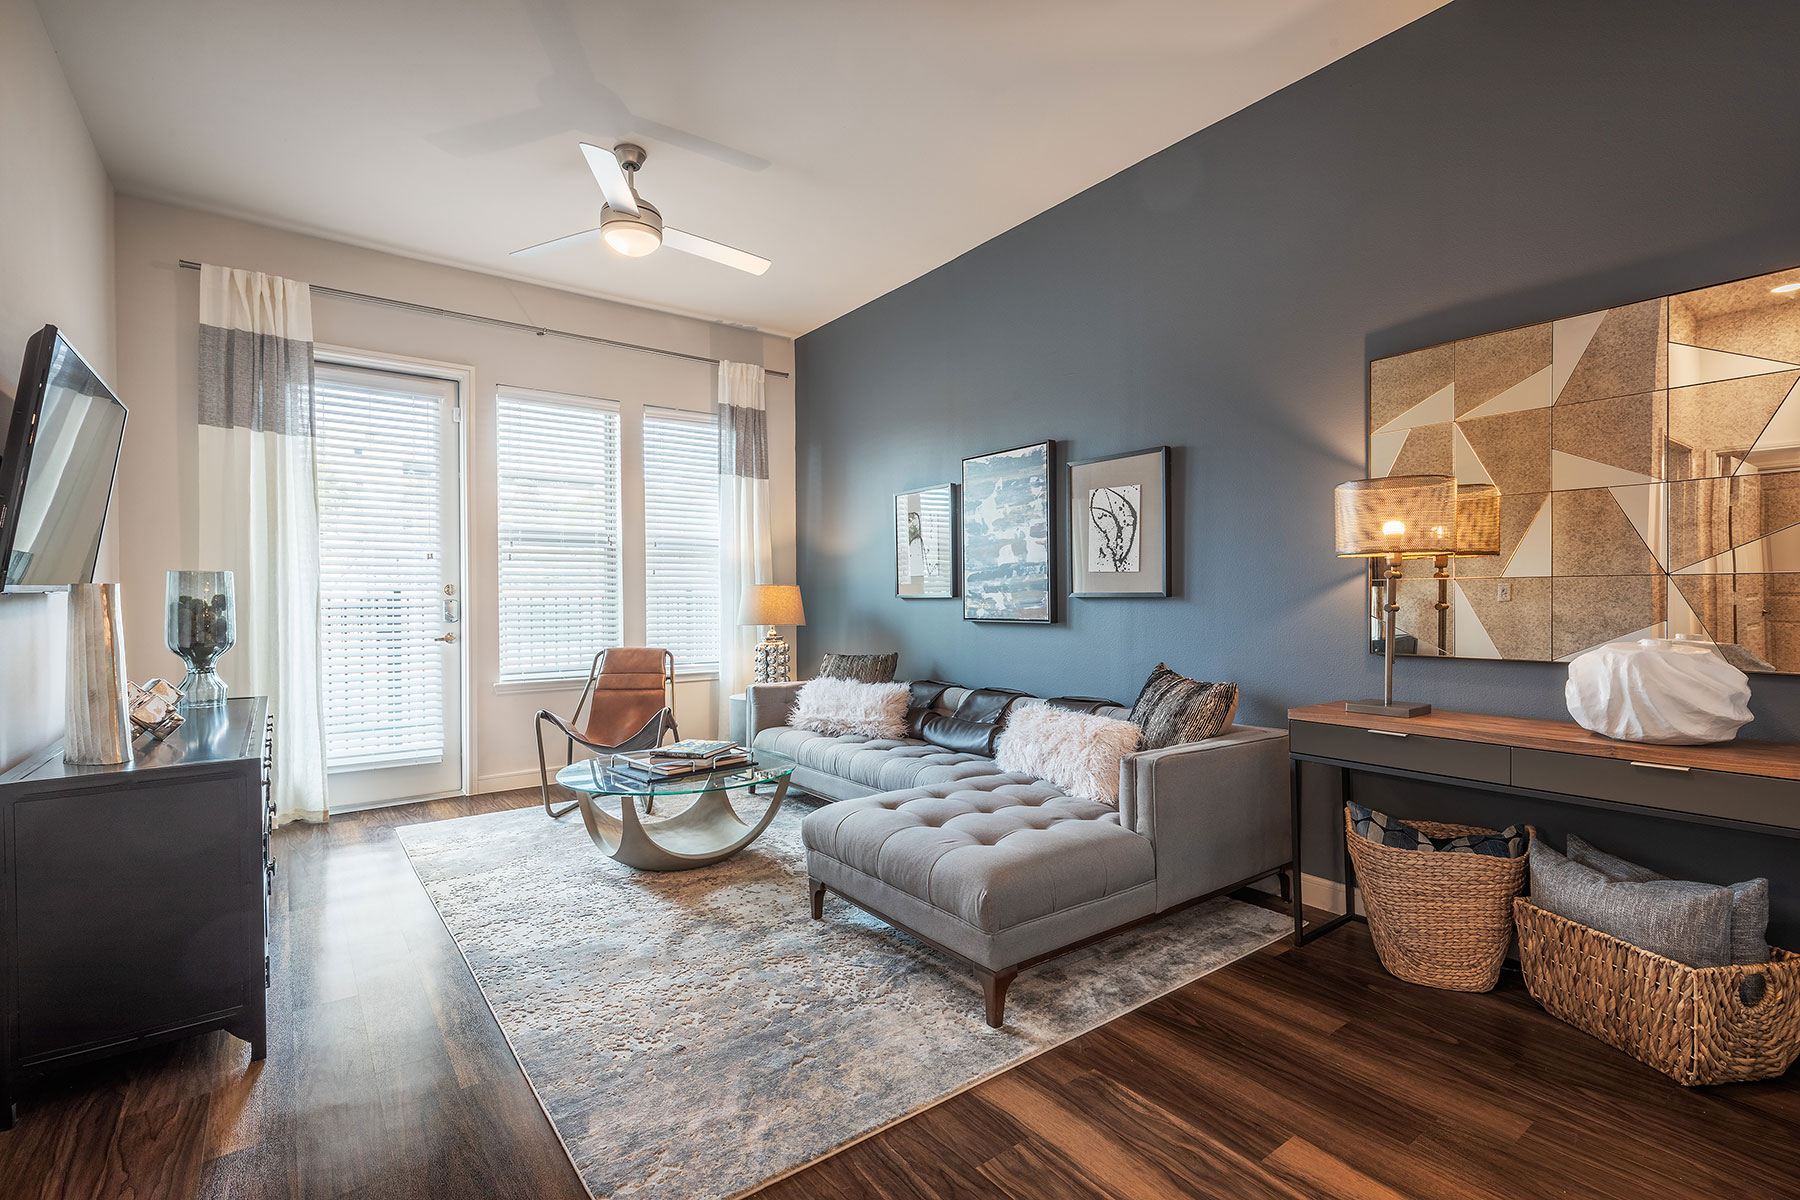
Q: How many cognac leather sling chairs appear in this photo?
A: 1